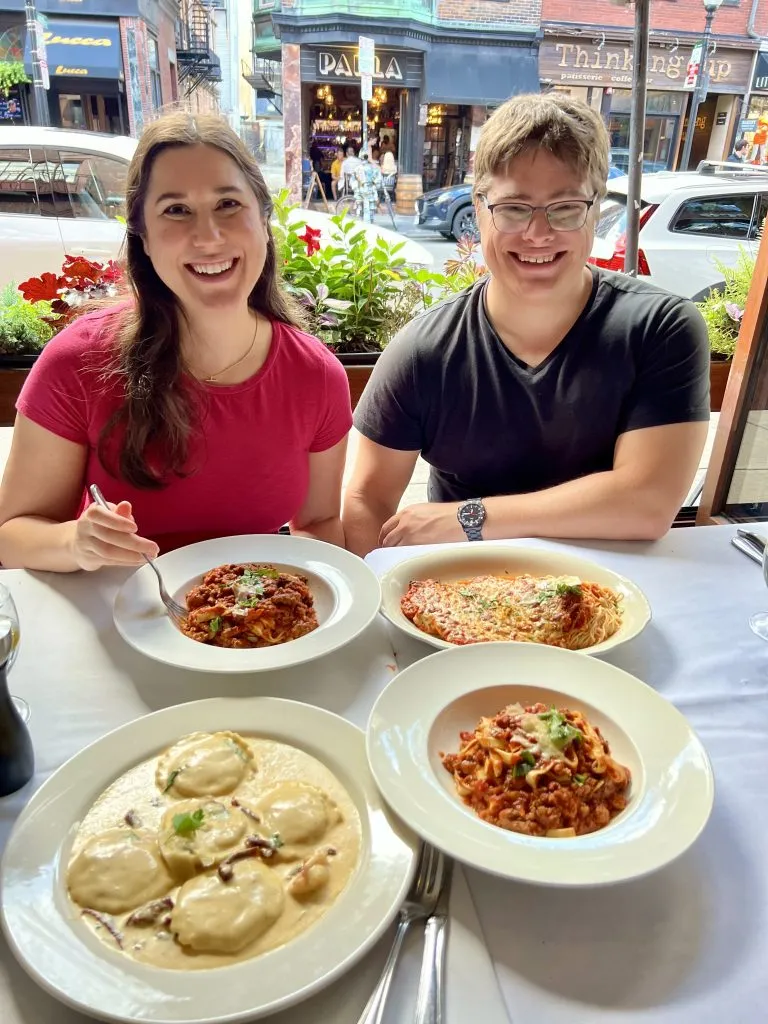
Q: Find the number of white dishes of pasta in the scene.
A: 4